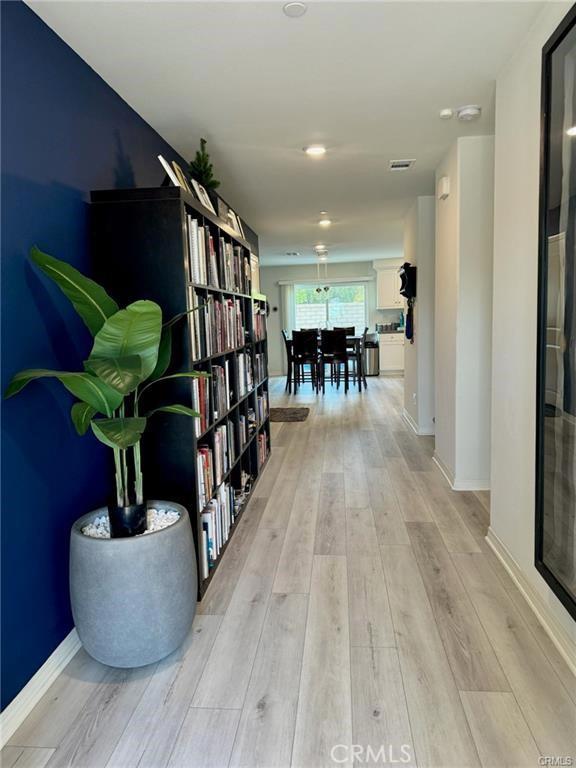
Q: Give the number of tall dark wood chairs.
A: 6